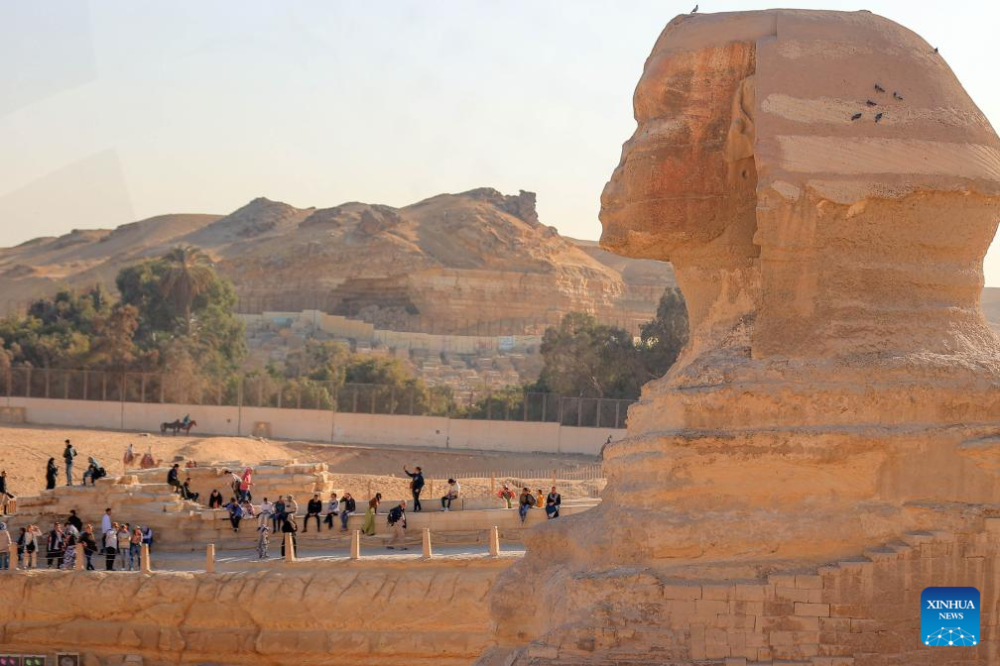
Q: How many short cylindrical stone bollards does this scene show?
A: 8